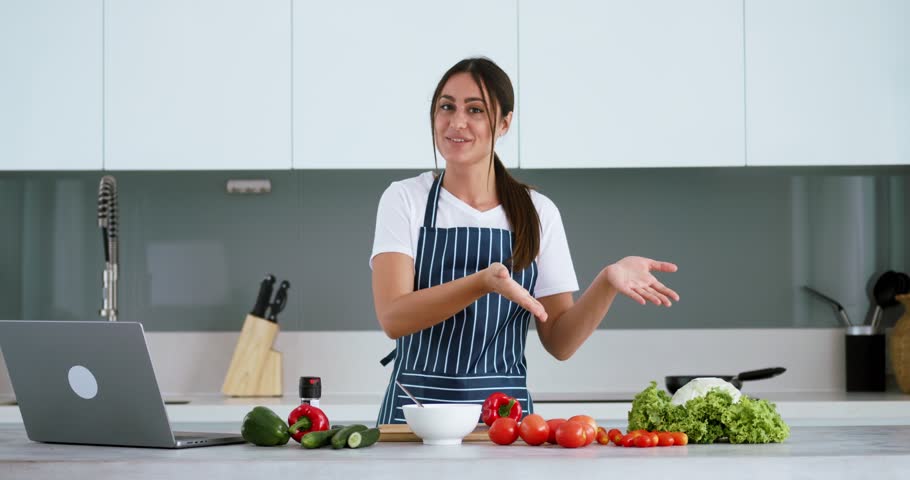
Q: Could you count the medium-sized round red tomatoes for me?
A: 5